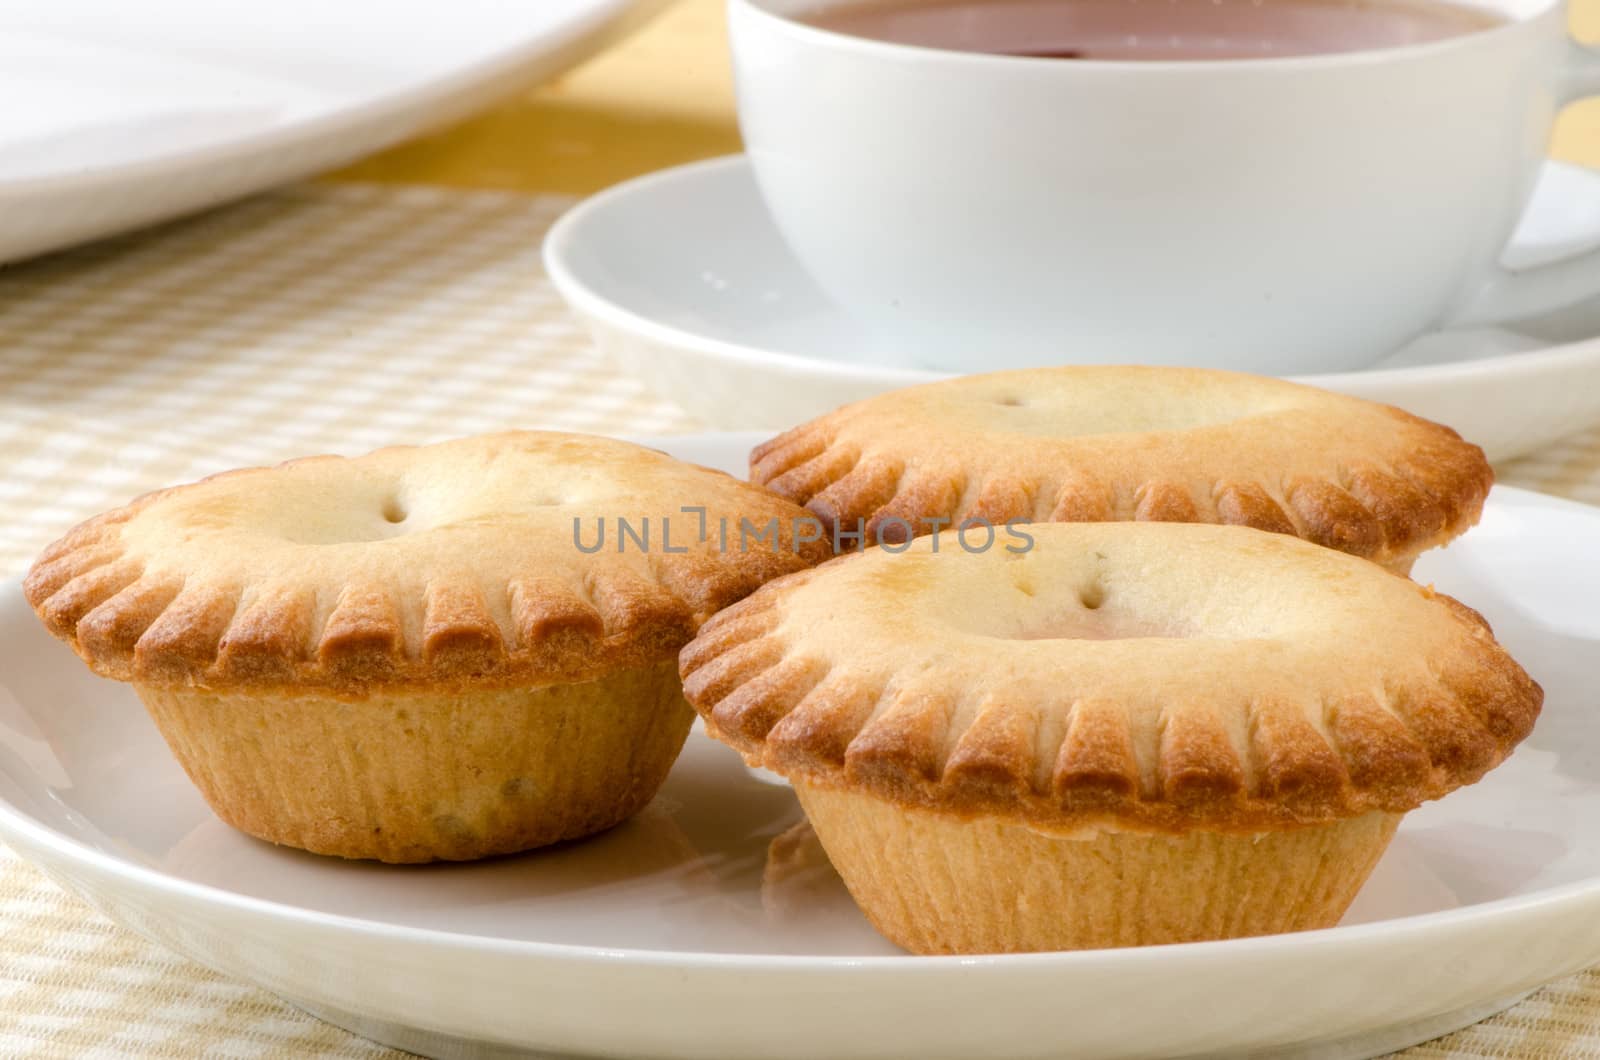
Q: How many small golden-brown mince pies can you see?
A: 3